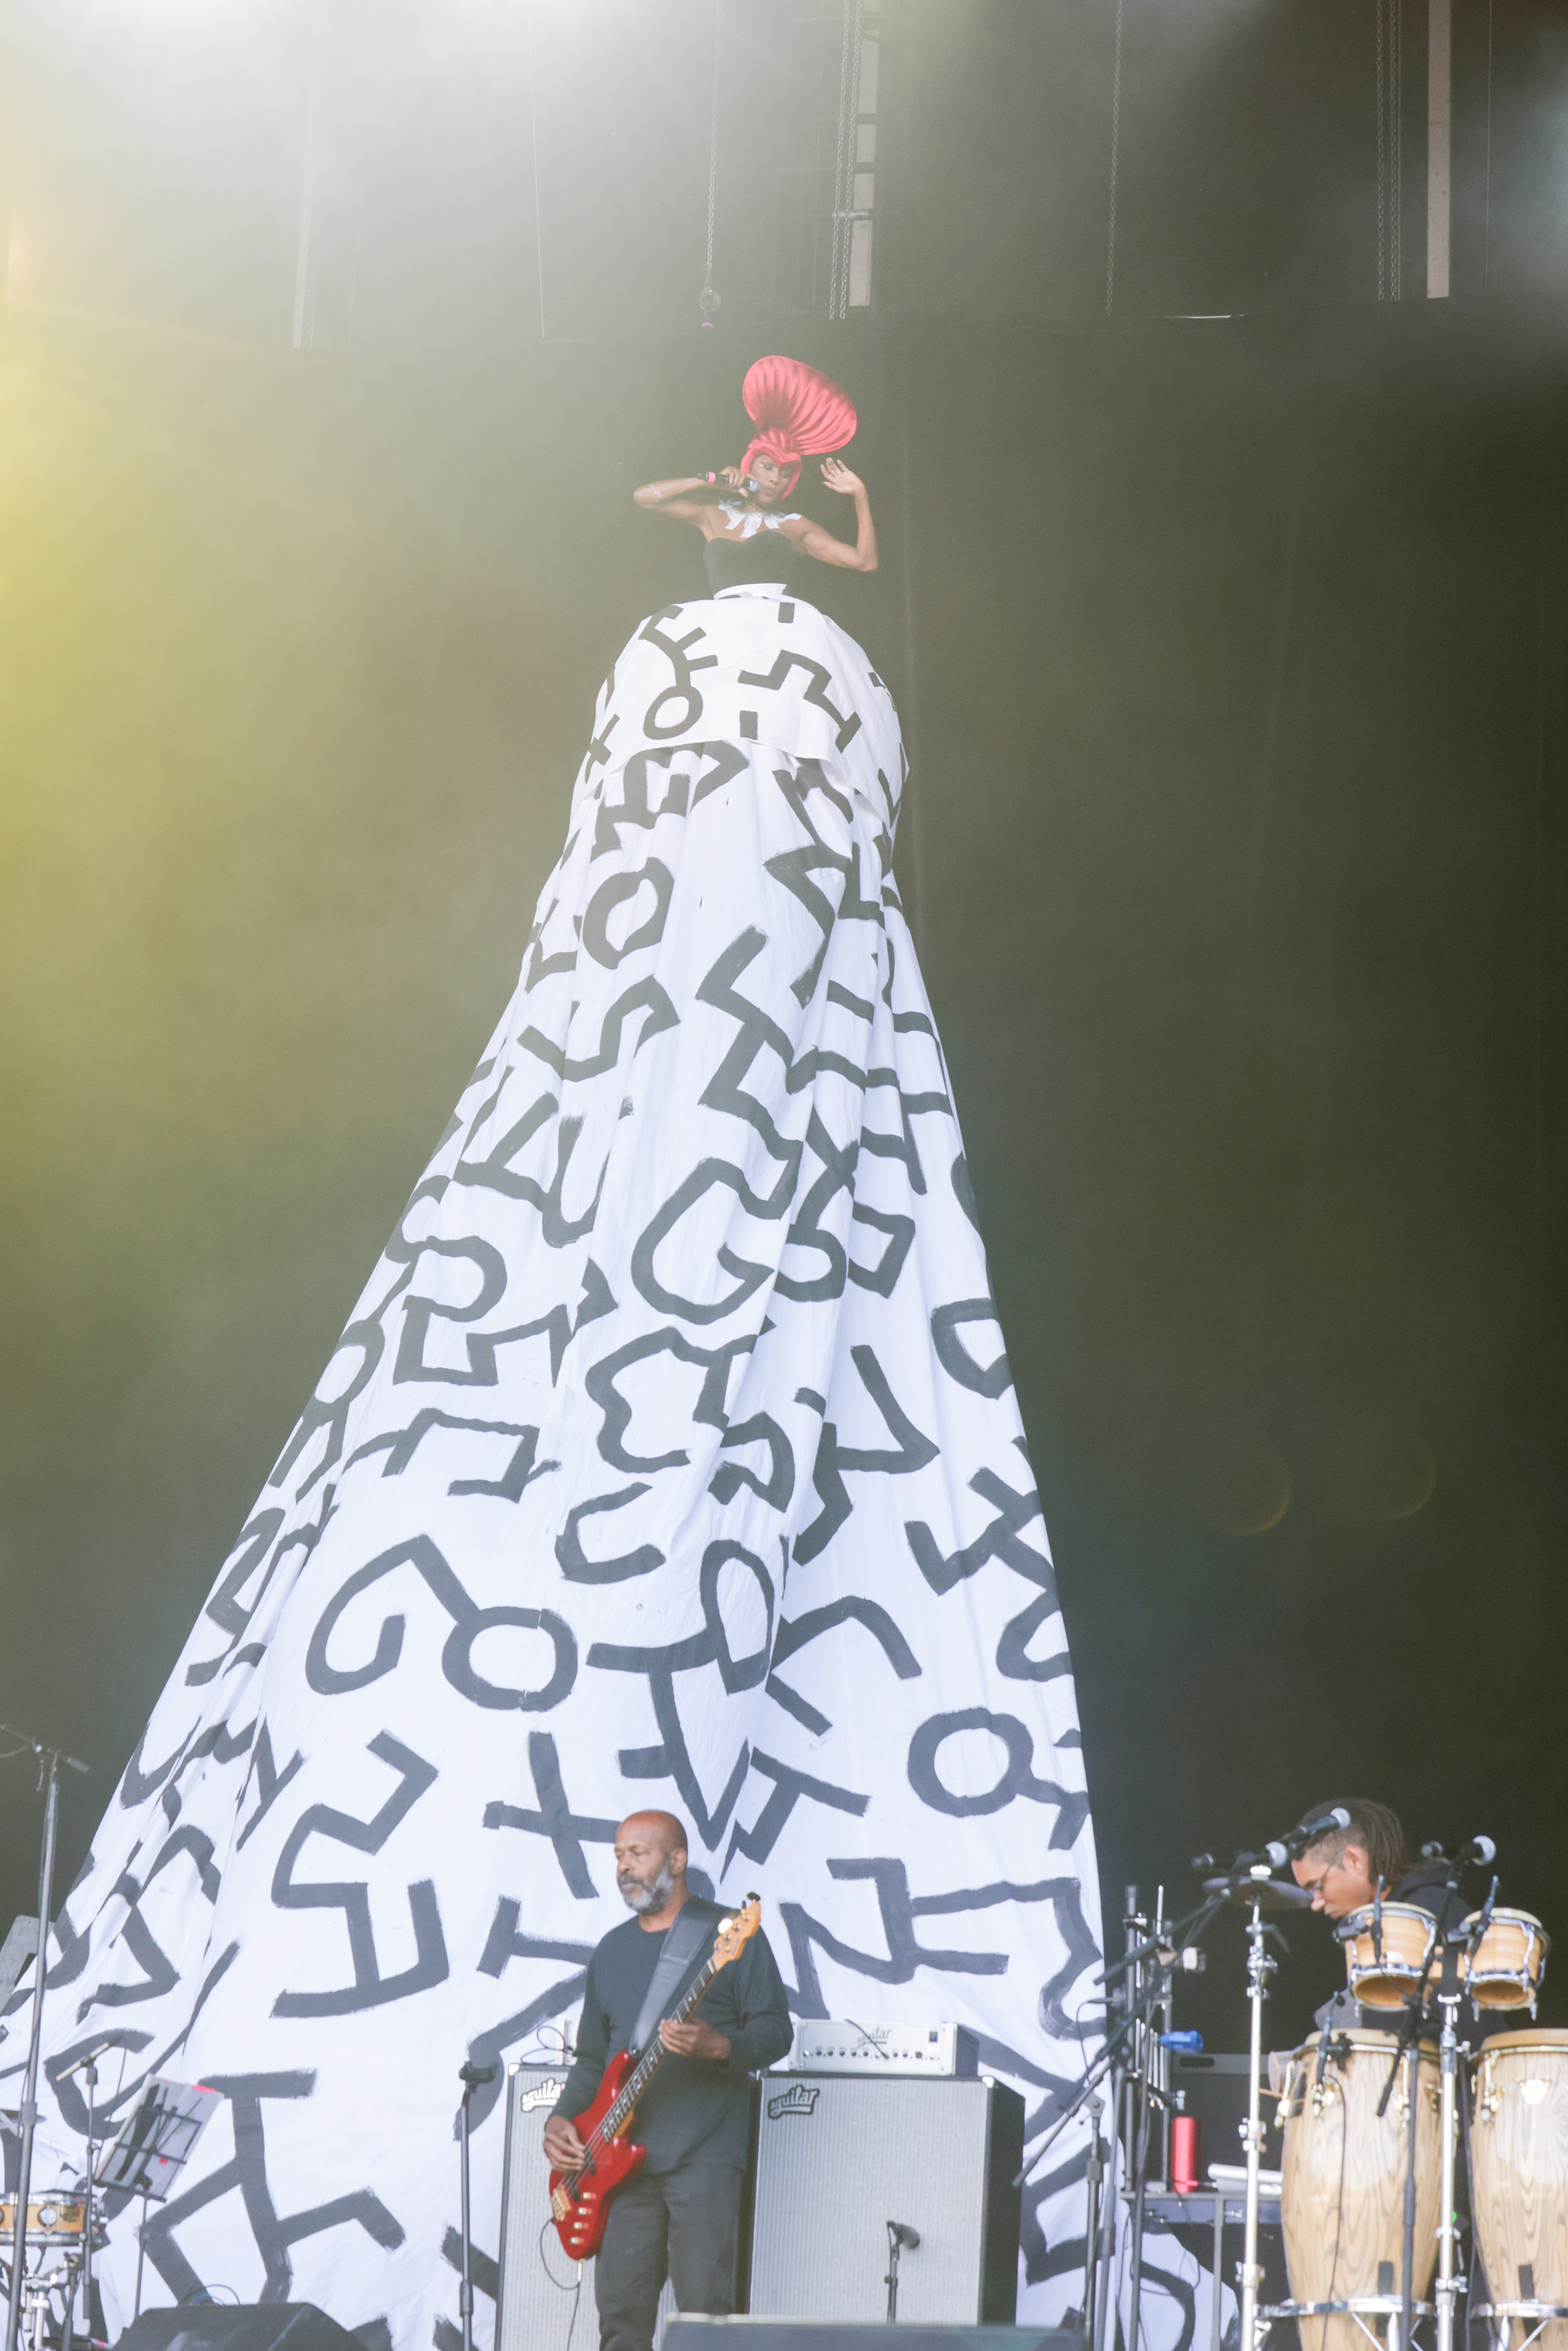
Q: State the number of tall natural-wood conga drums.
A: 2